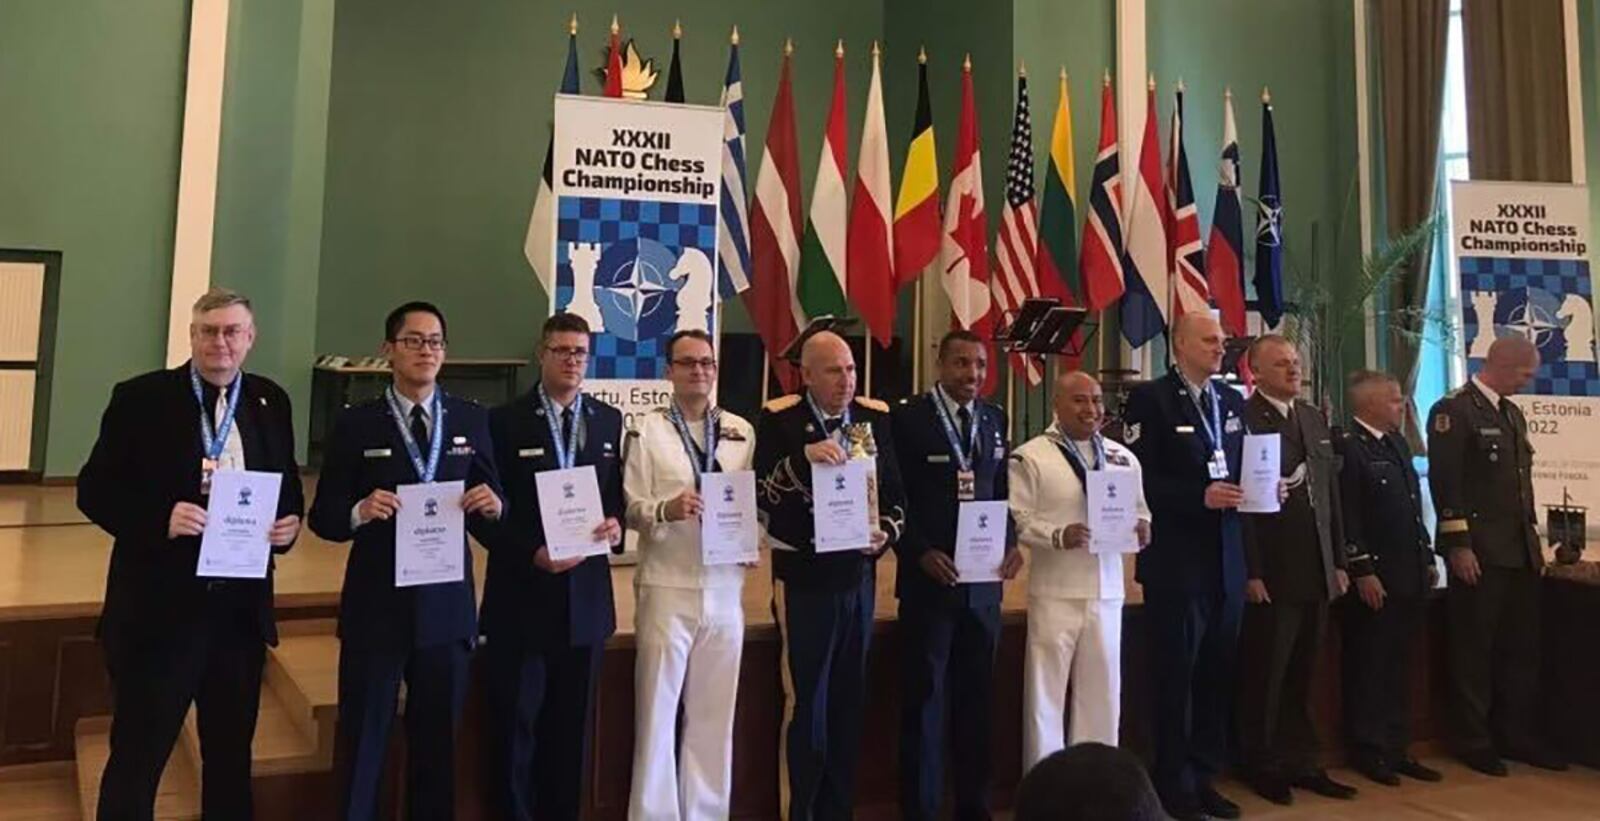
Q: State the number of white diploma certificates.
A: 8